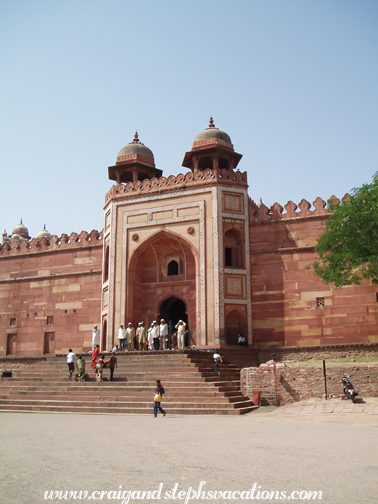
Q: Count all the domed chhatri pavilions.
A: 2